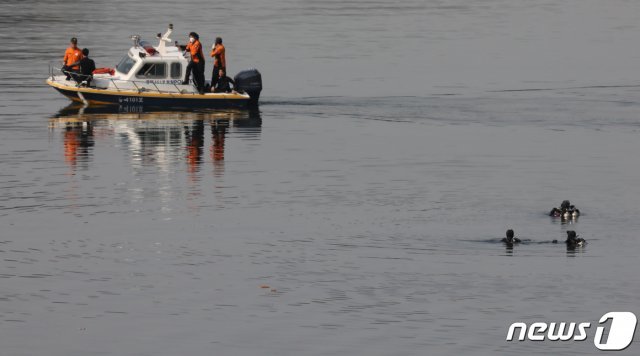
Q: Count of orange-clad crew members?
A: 3